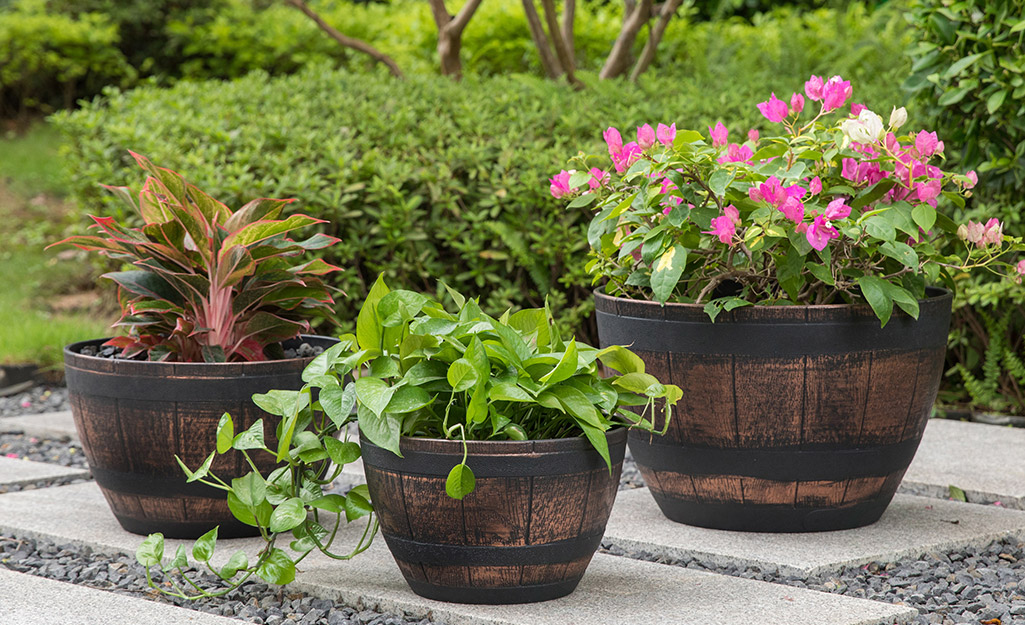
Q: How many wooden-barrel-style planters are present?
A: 3